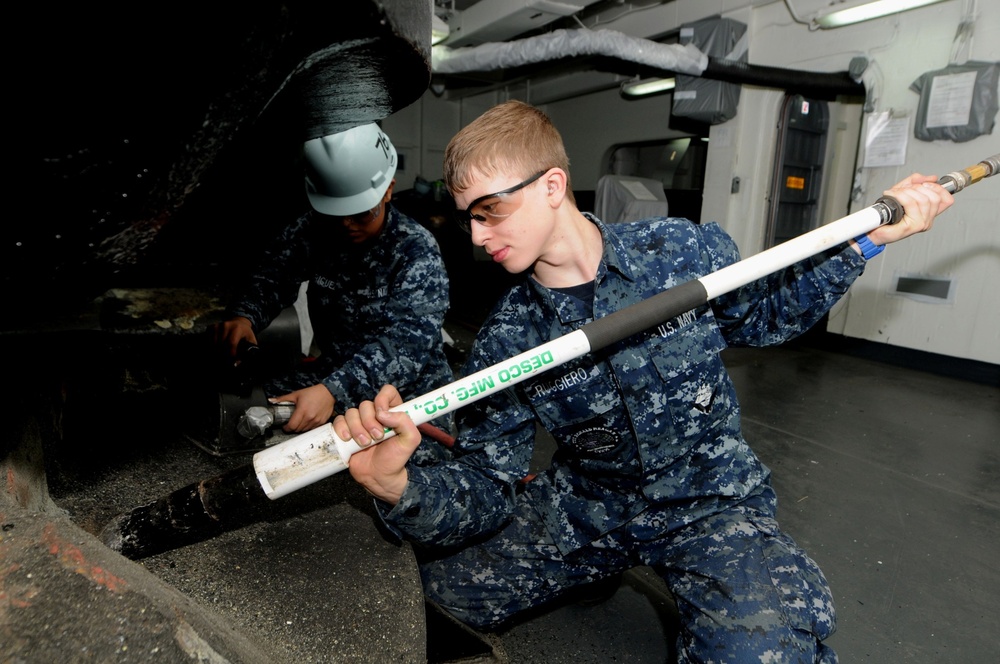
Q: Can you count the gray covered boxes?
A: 3